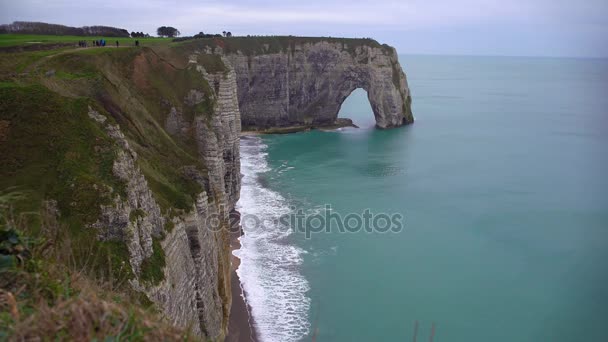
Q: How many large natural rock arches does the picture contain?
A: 1